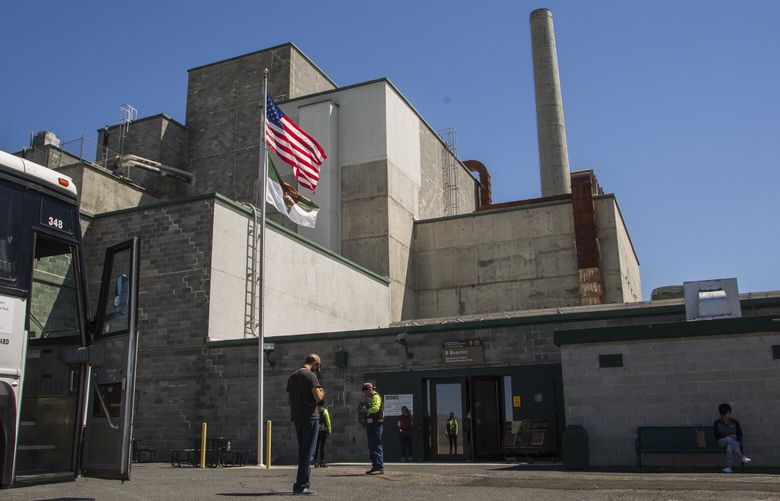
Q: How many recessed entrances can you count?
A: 1